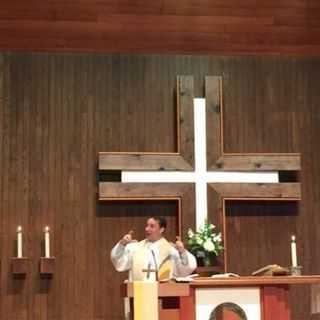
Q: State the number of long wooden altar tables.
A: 1